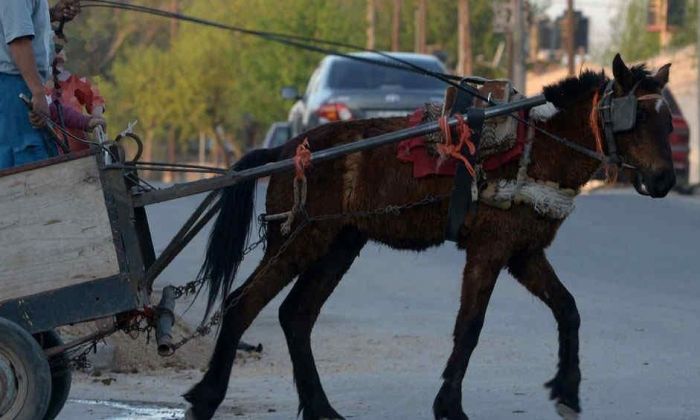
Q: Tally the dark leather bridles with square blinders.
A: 1